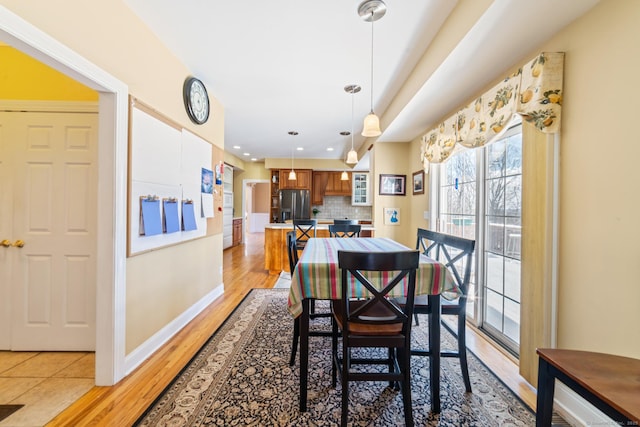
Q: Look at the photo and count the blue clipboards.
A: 3